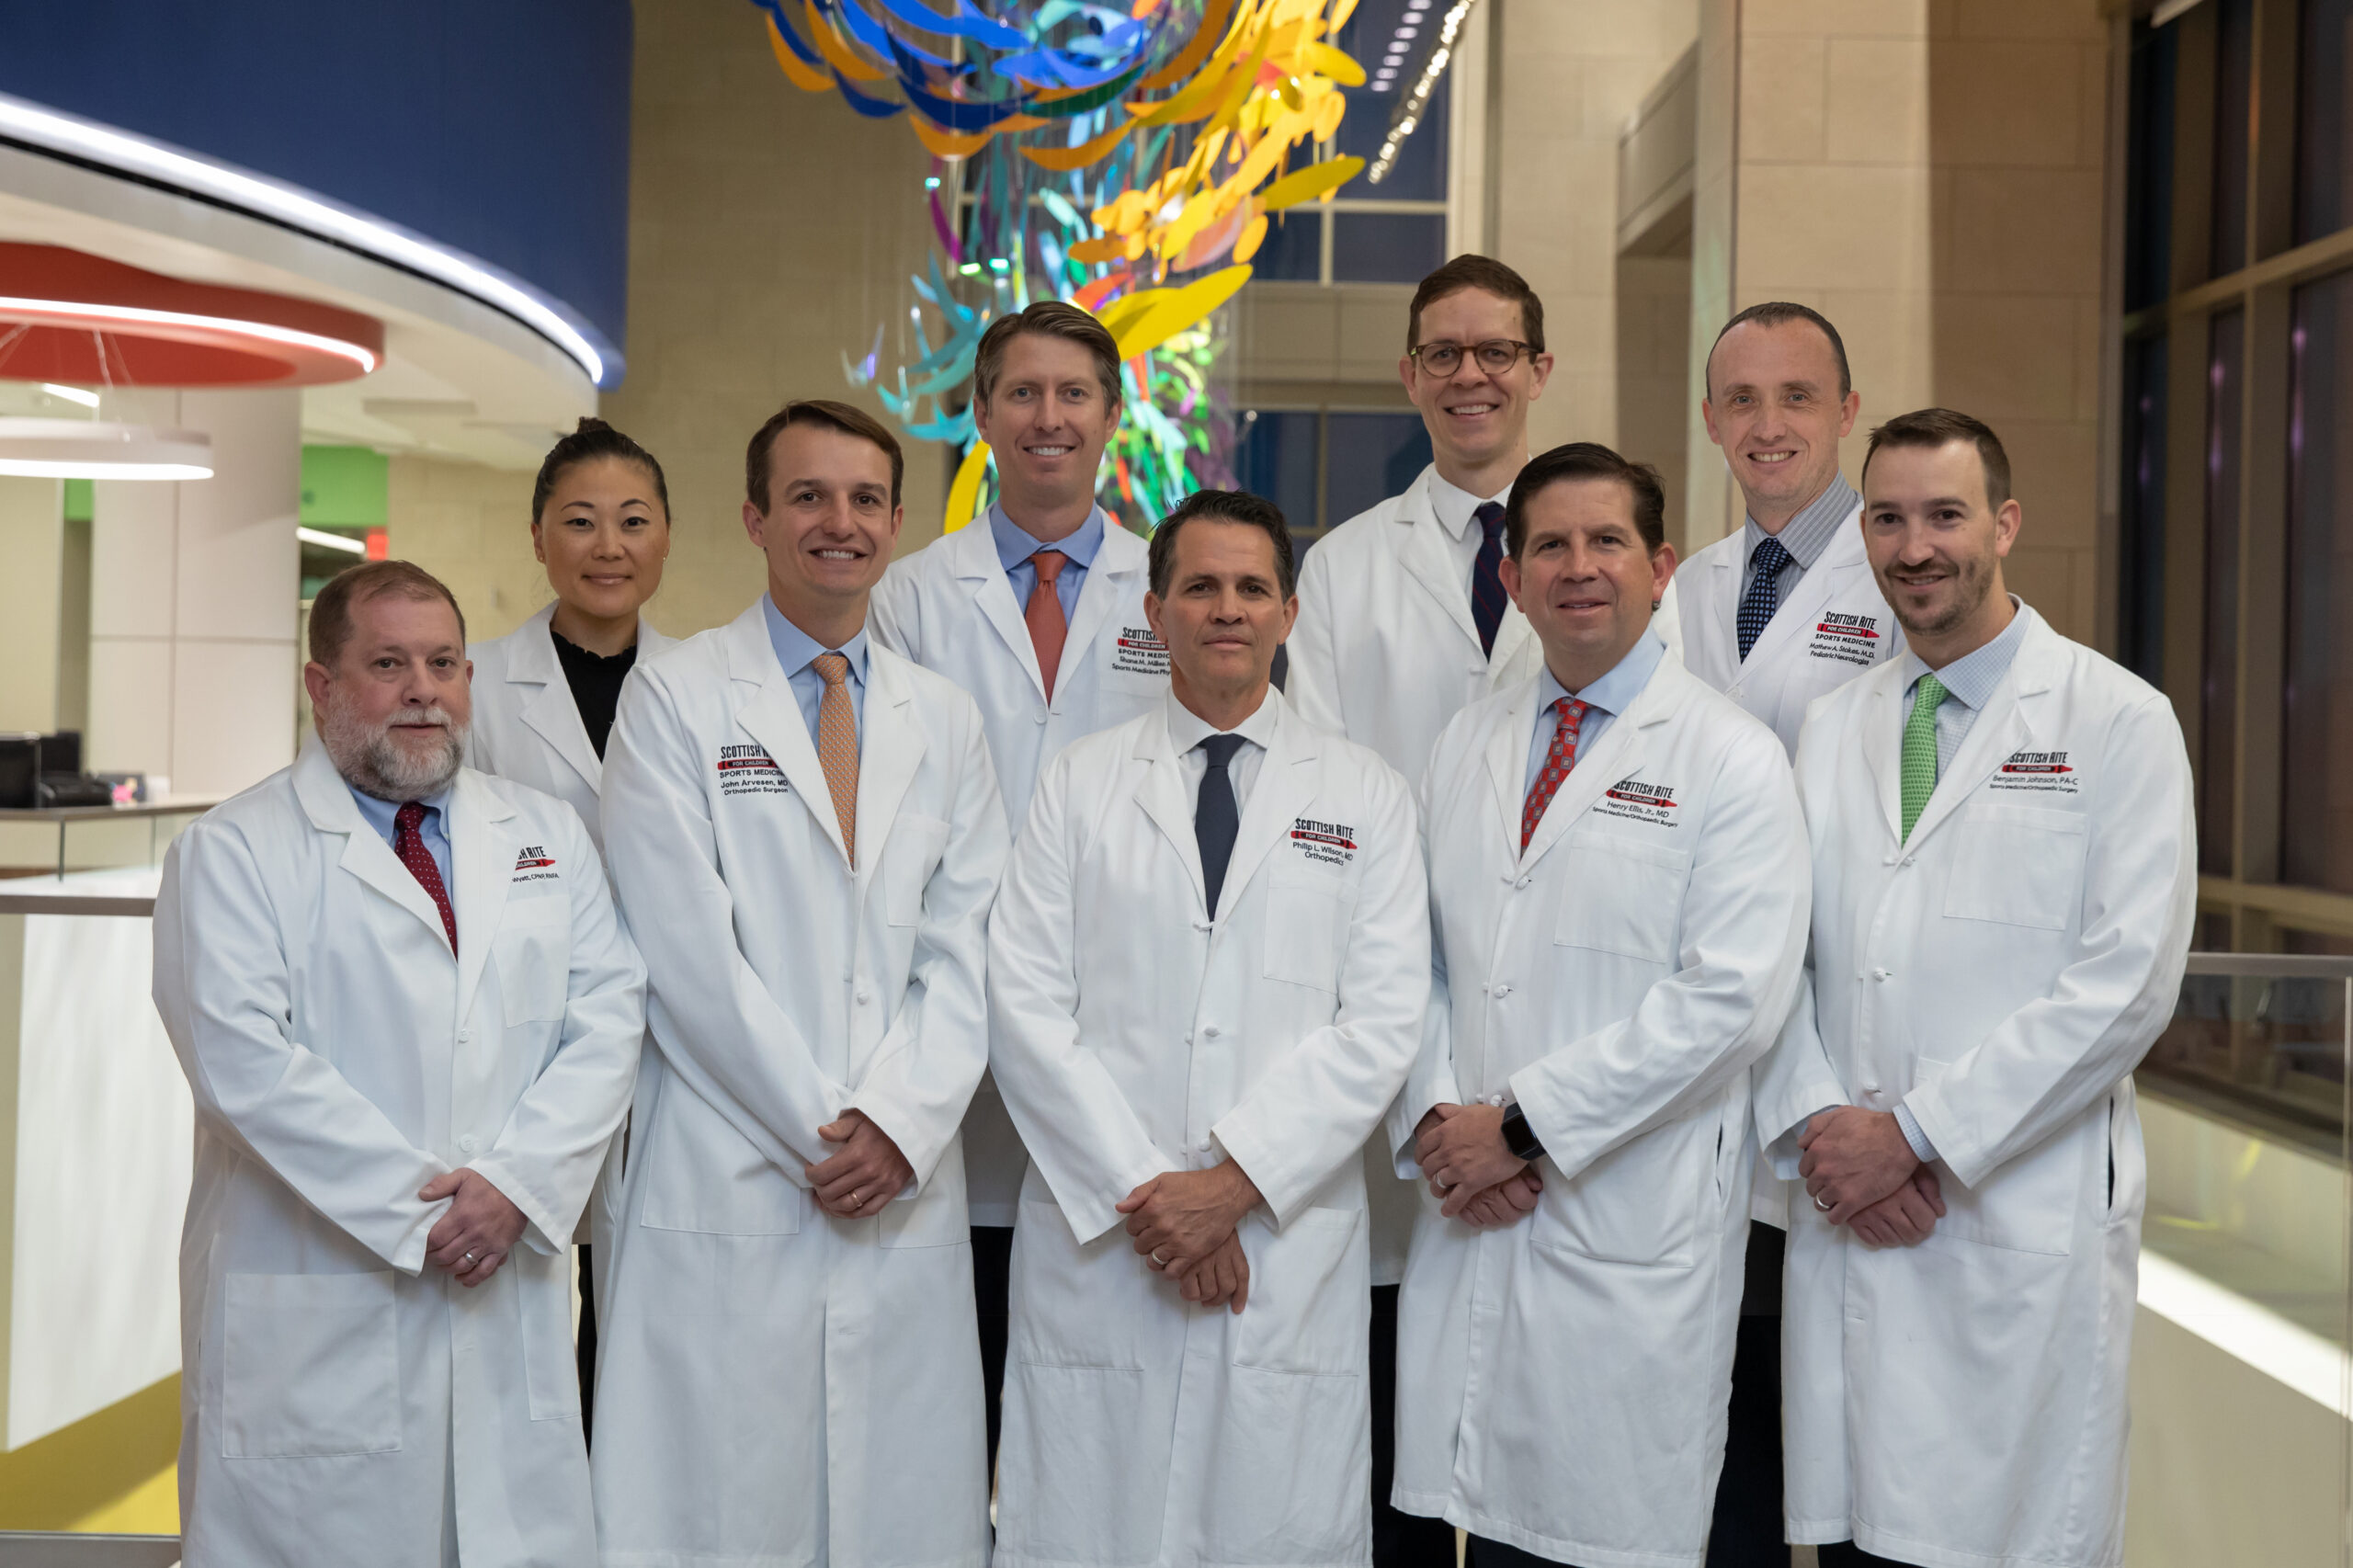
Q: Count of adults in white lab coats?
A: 9